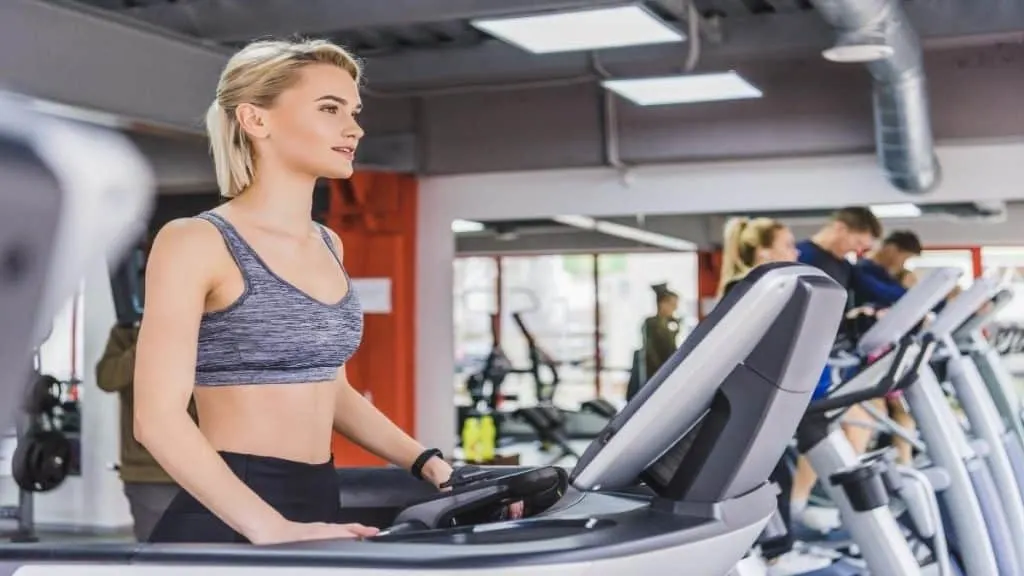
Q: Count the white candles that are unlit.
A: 0